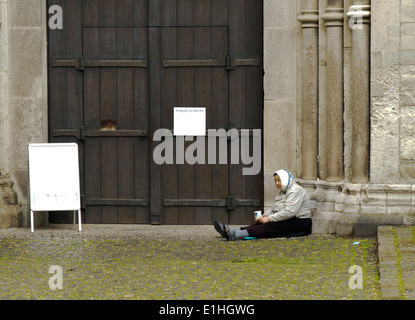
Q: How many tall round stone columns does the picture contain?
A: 3